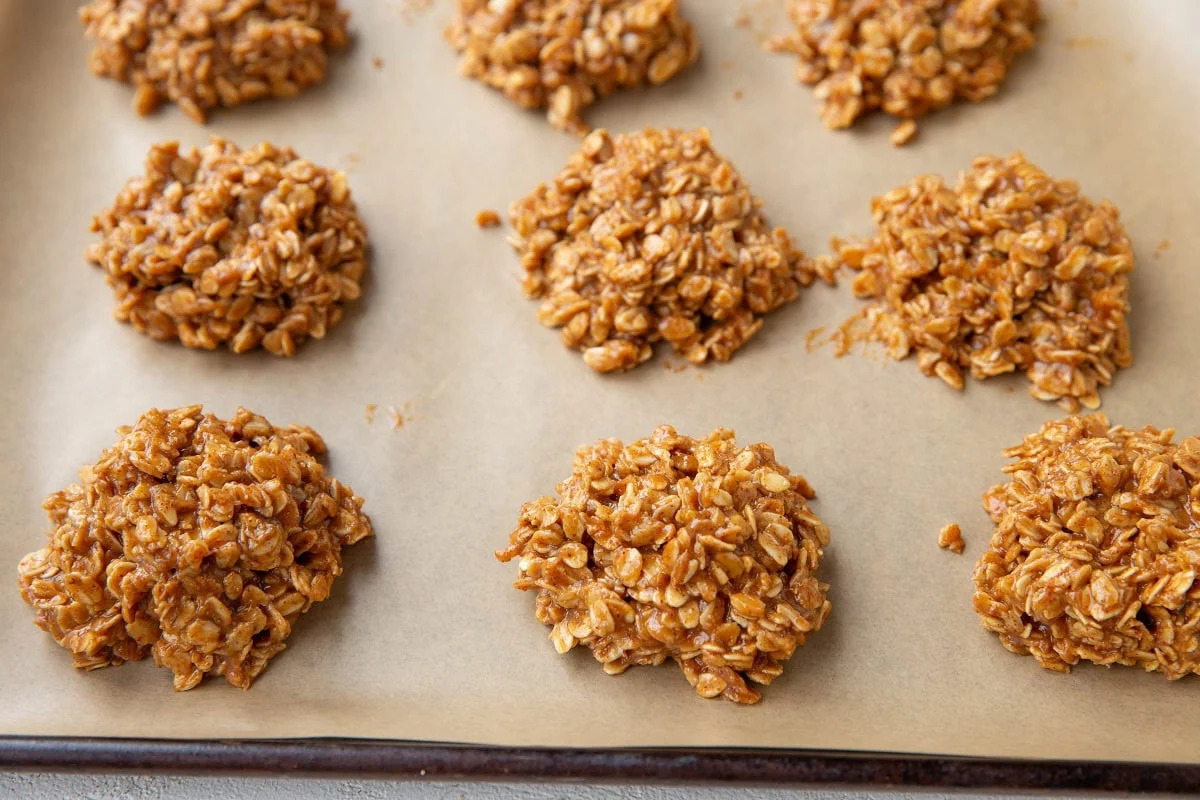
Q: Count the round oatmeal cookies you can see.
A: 9